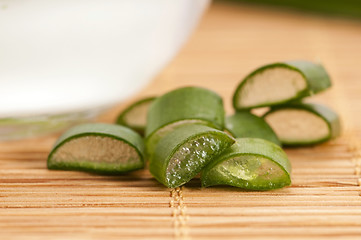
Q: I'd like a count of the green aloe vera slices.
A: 8